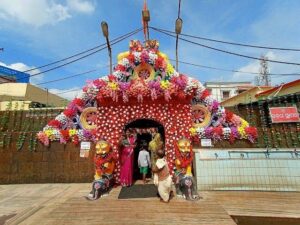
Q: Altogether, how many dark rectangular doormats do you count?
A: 1